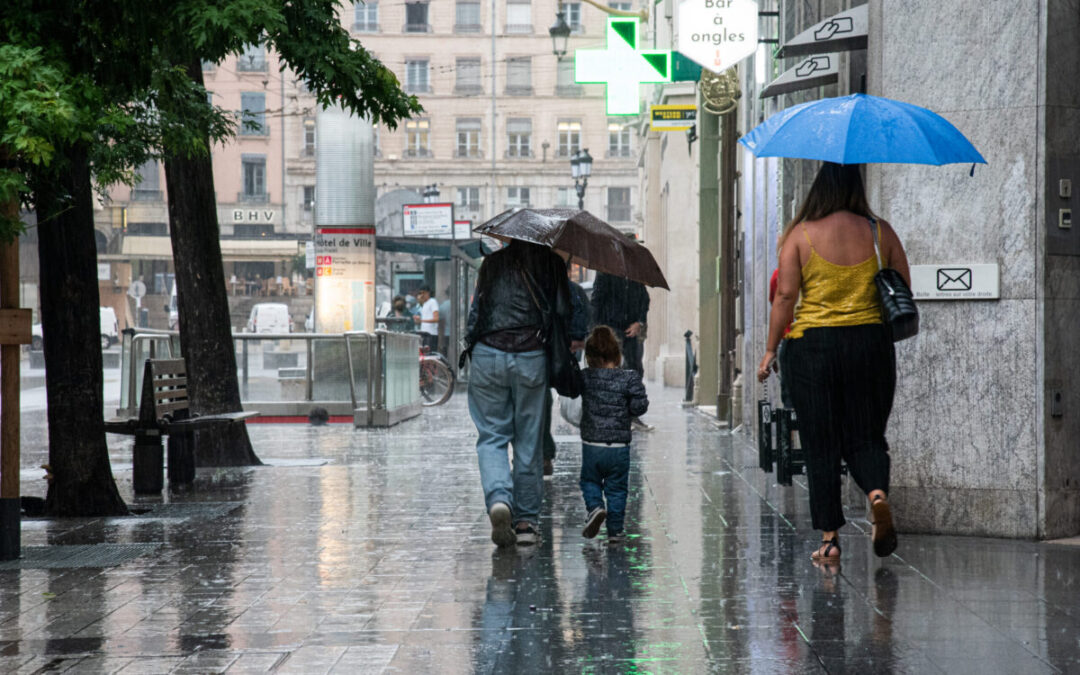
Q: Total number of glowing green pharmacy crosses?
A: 1